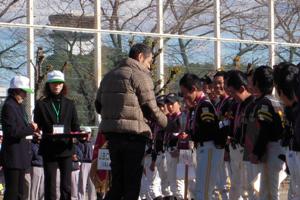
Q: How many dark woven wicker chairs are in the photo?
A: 0